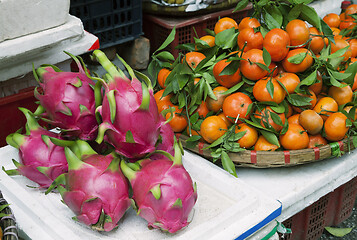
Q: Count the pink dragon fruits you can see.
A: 6